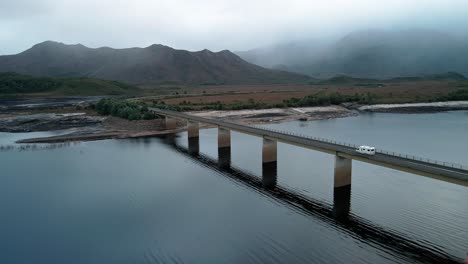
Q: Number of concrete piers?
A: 5